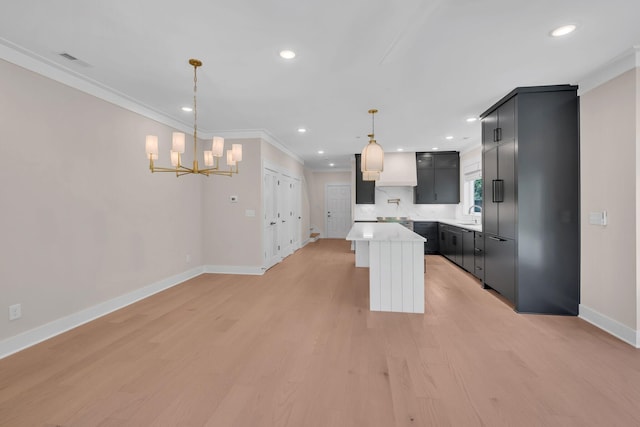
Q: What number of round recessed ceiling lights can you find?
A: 10